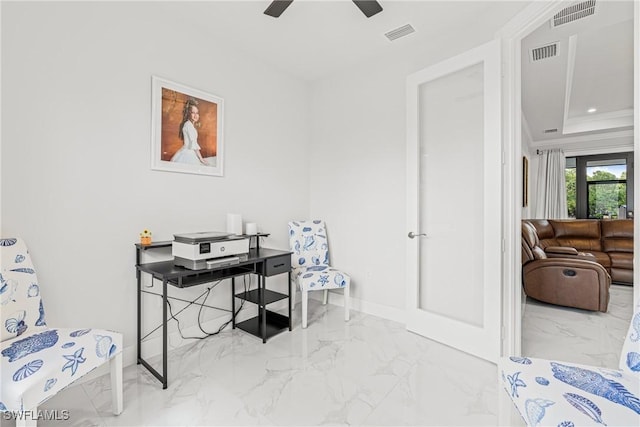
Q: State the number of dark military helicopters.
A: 0